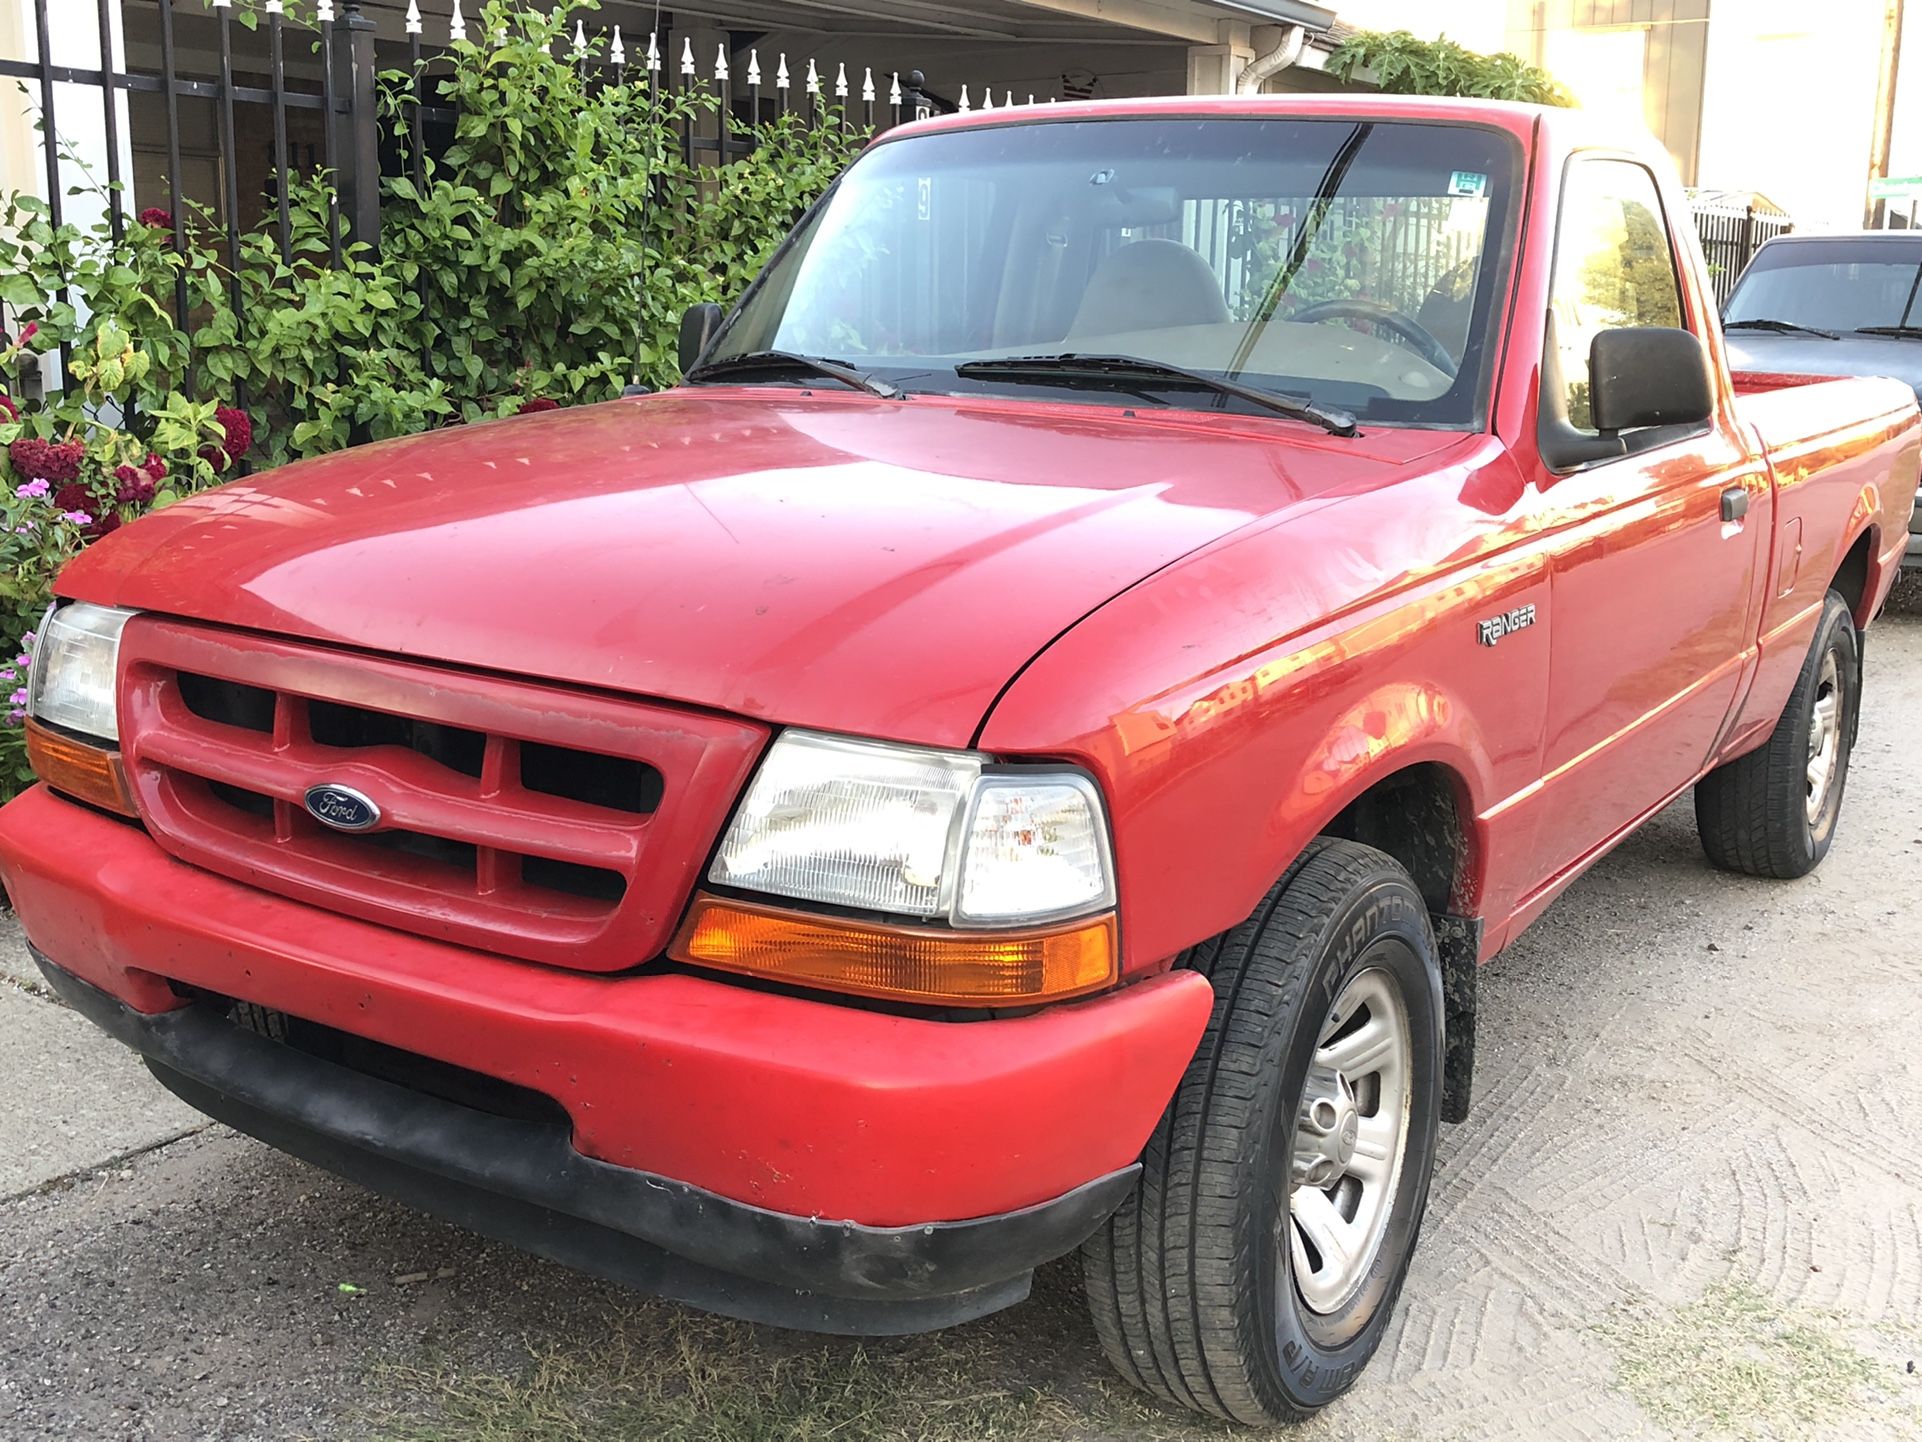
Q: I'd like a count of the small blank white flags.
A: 0